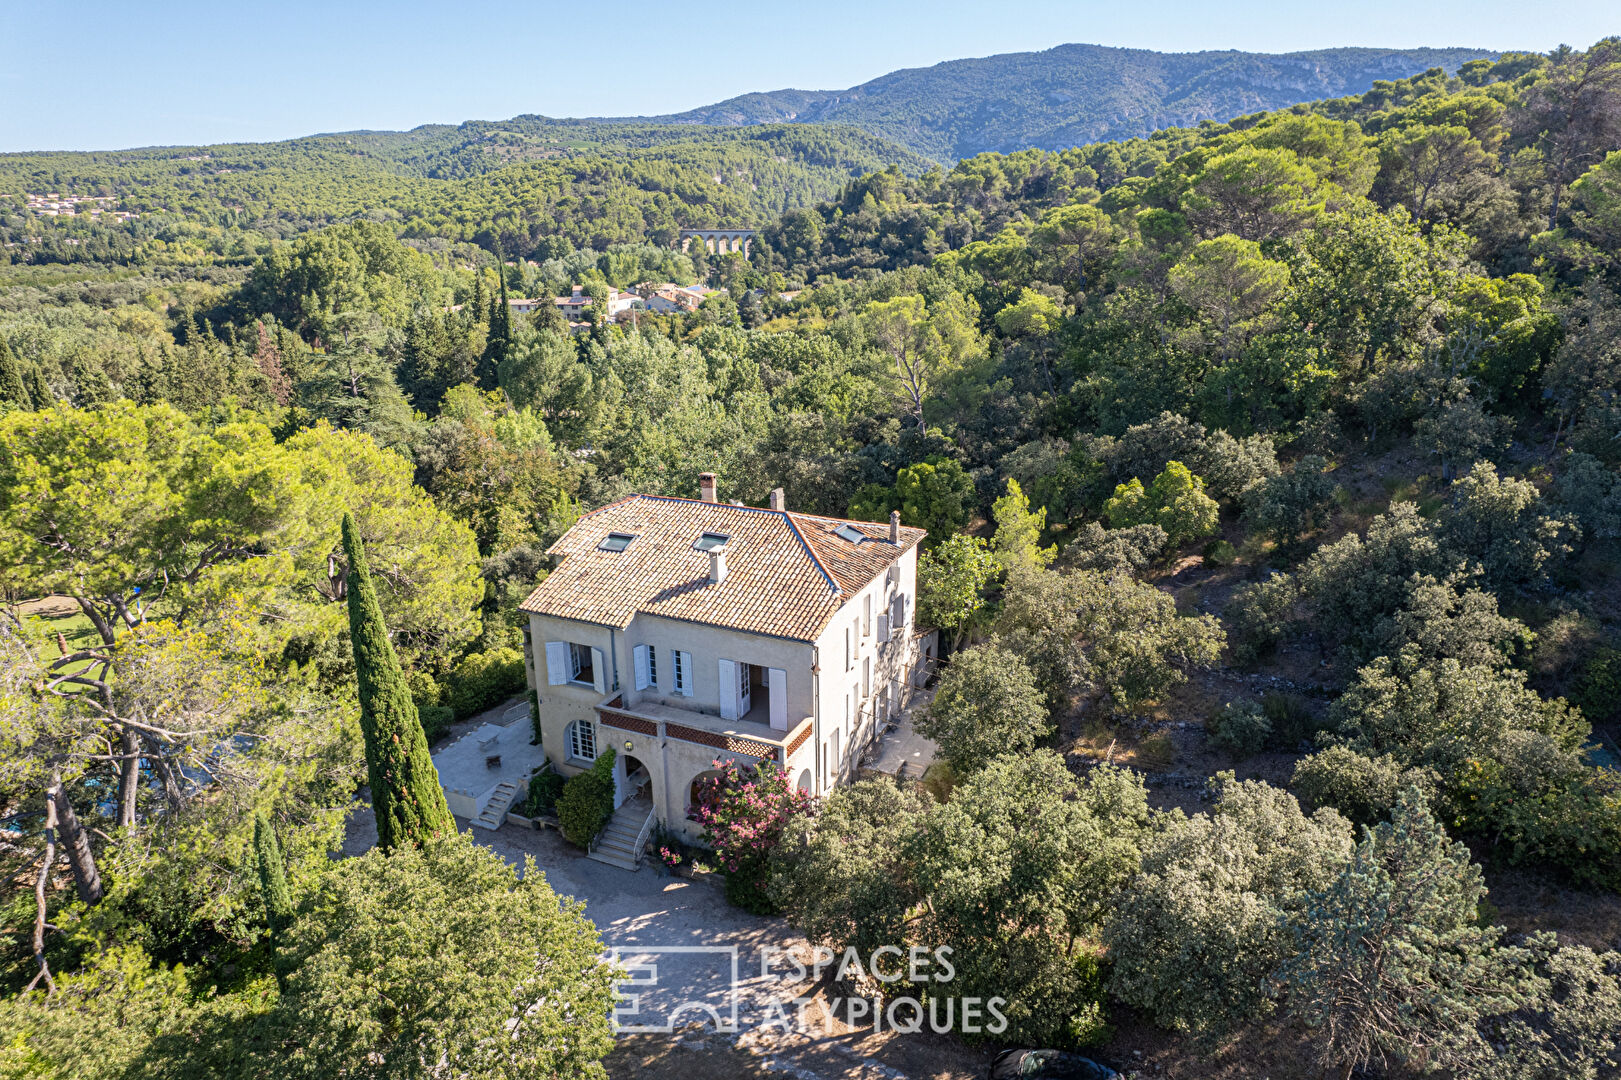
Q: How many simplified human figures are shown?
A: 0